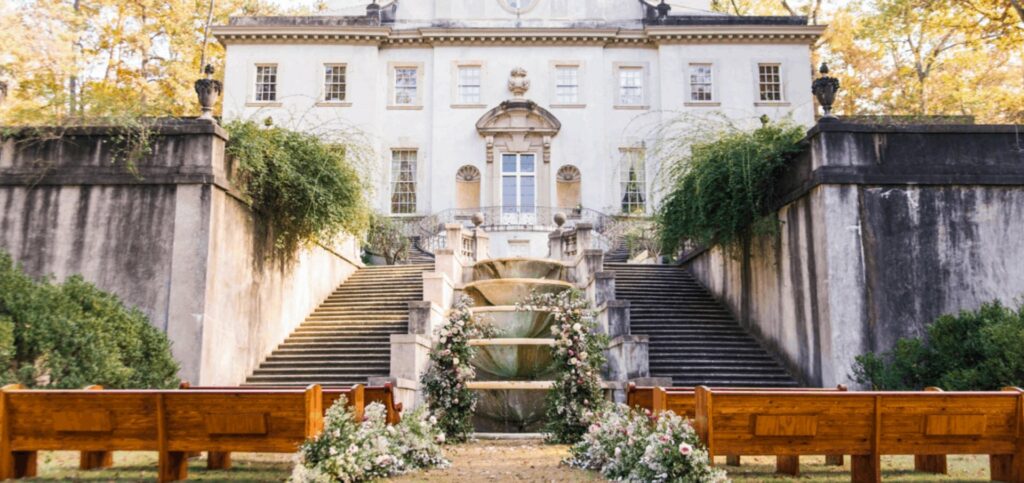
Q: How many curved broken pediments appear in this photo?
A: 1